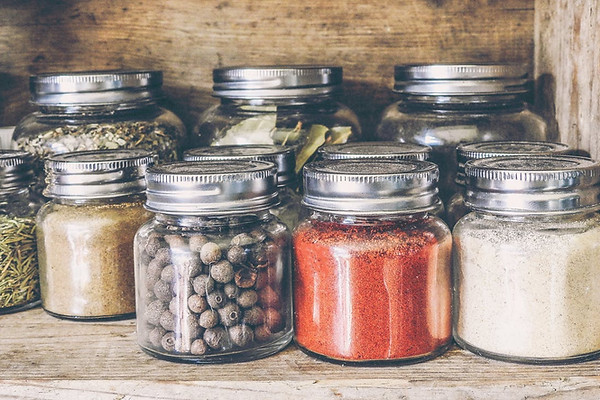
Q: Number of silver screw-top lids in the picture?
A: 11